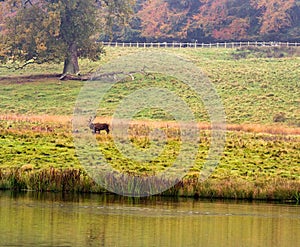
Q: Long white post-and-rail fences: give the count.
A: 1